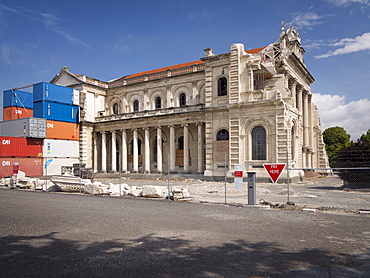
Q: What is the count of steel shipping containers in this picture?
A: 10